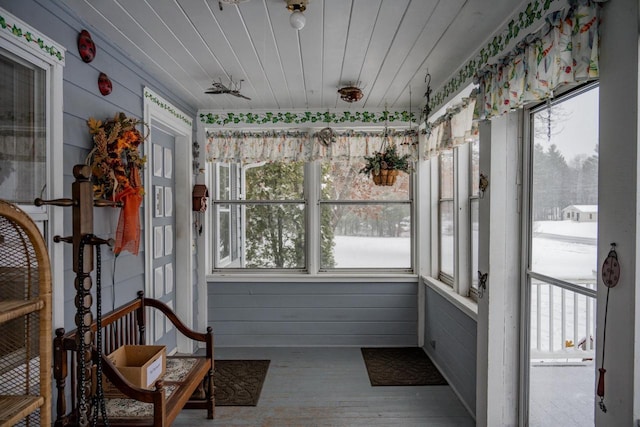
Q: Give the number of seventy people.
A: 0